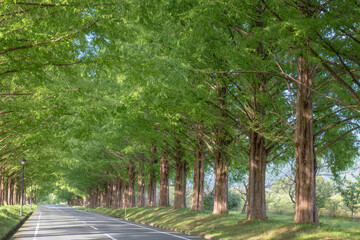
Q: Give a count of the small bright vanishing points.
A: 1